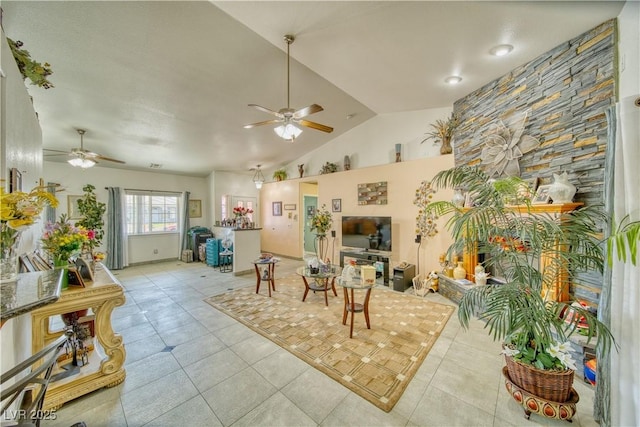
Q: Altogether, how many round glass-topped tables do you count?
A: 3